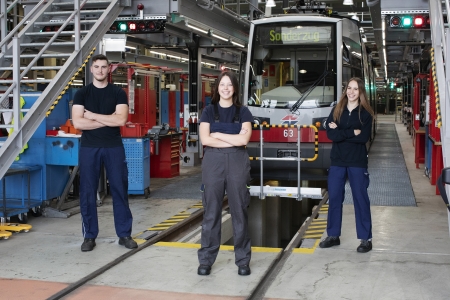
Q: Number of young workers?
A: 3